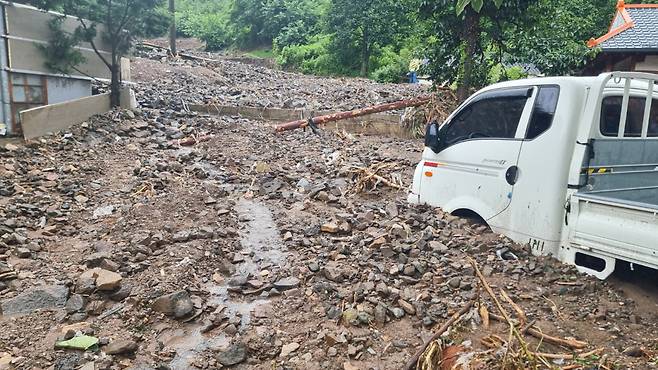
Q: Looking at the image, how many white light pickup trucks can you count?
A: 1